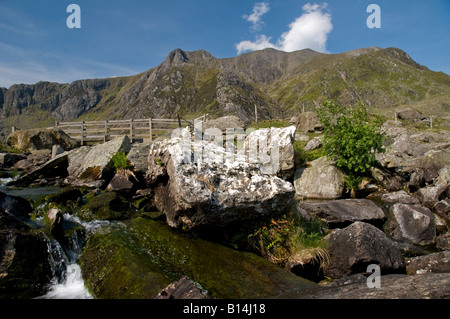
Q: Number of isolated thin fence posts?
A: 4